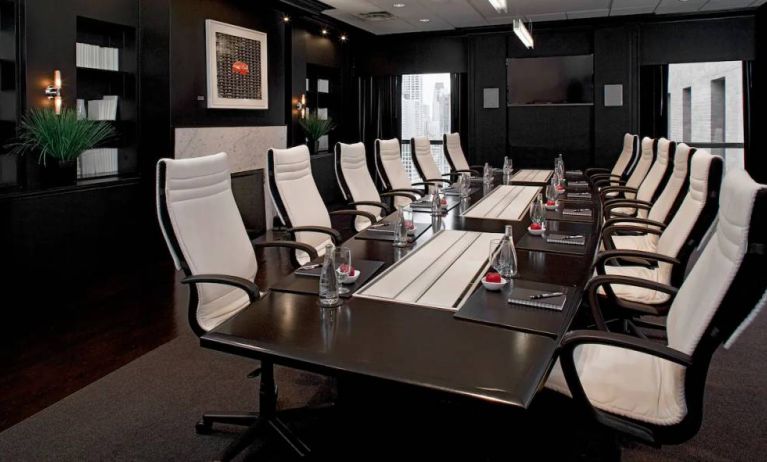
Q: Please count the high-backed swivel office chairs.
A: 12